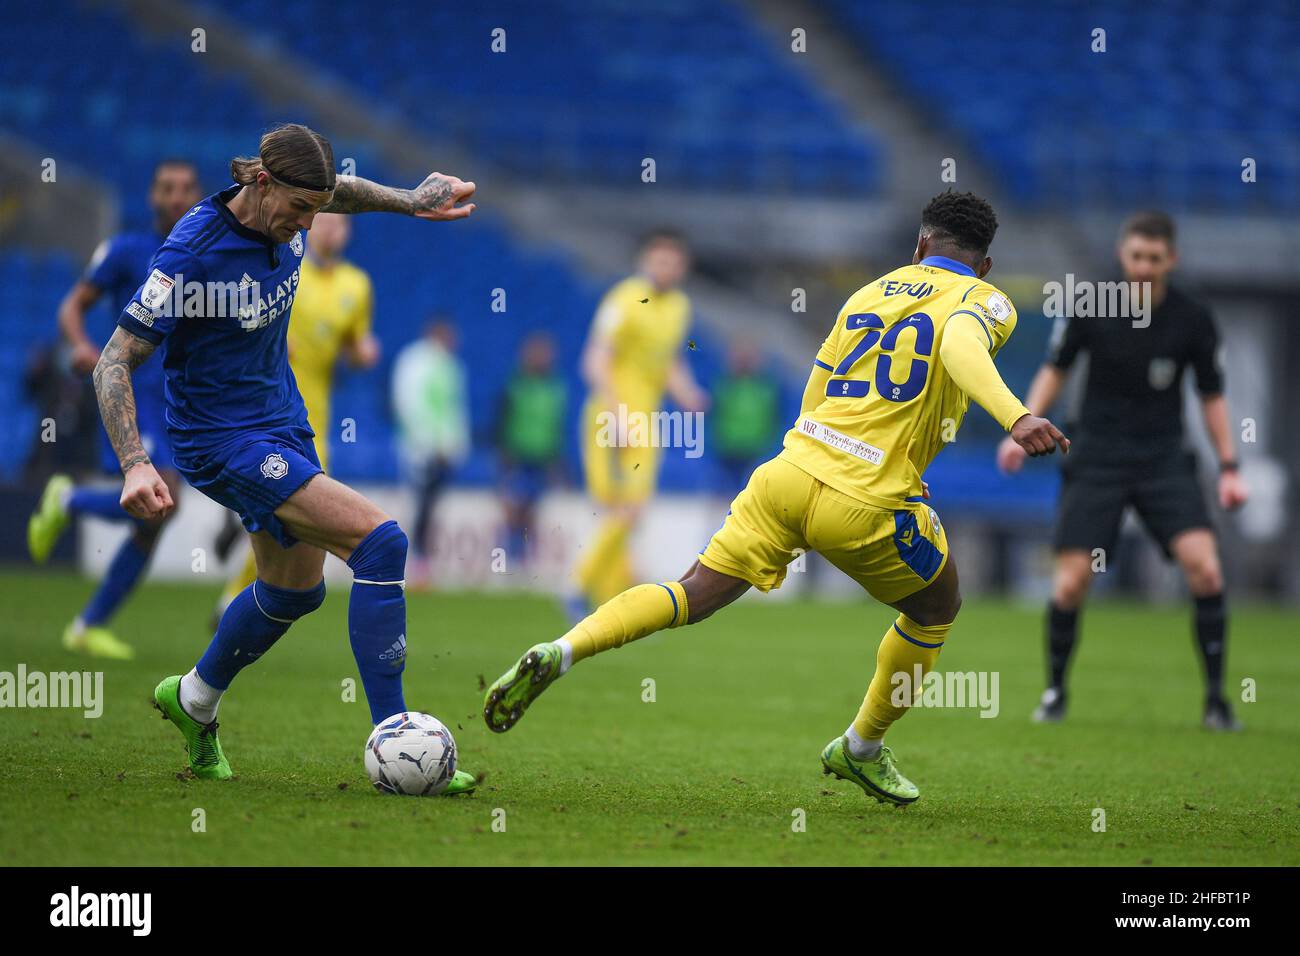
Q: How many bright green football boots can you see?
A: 6